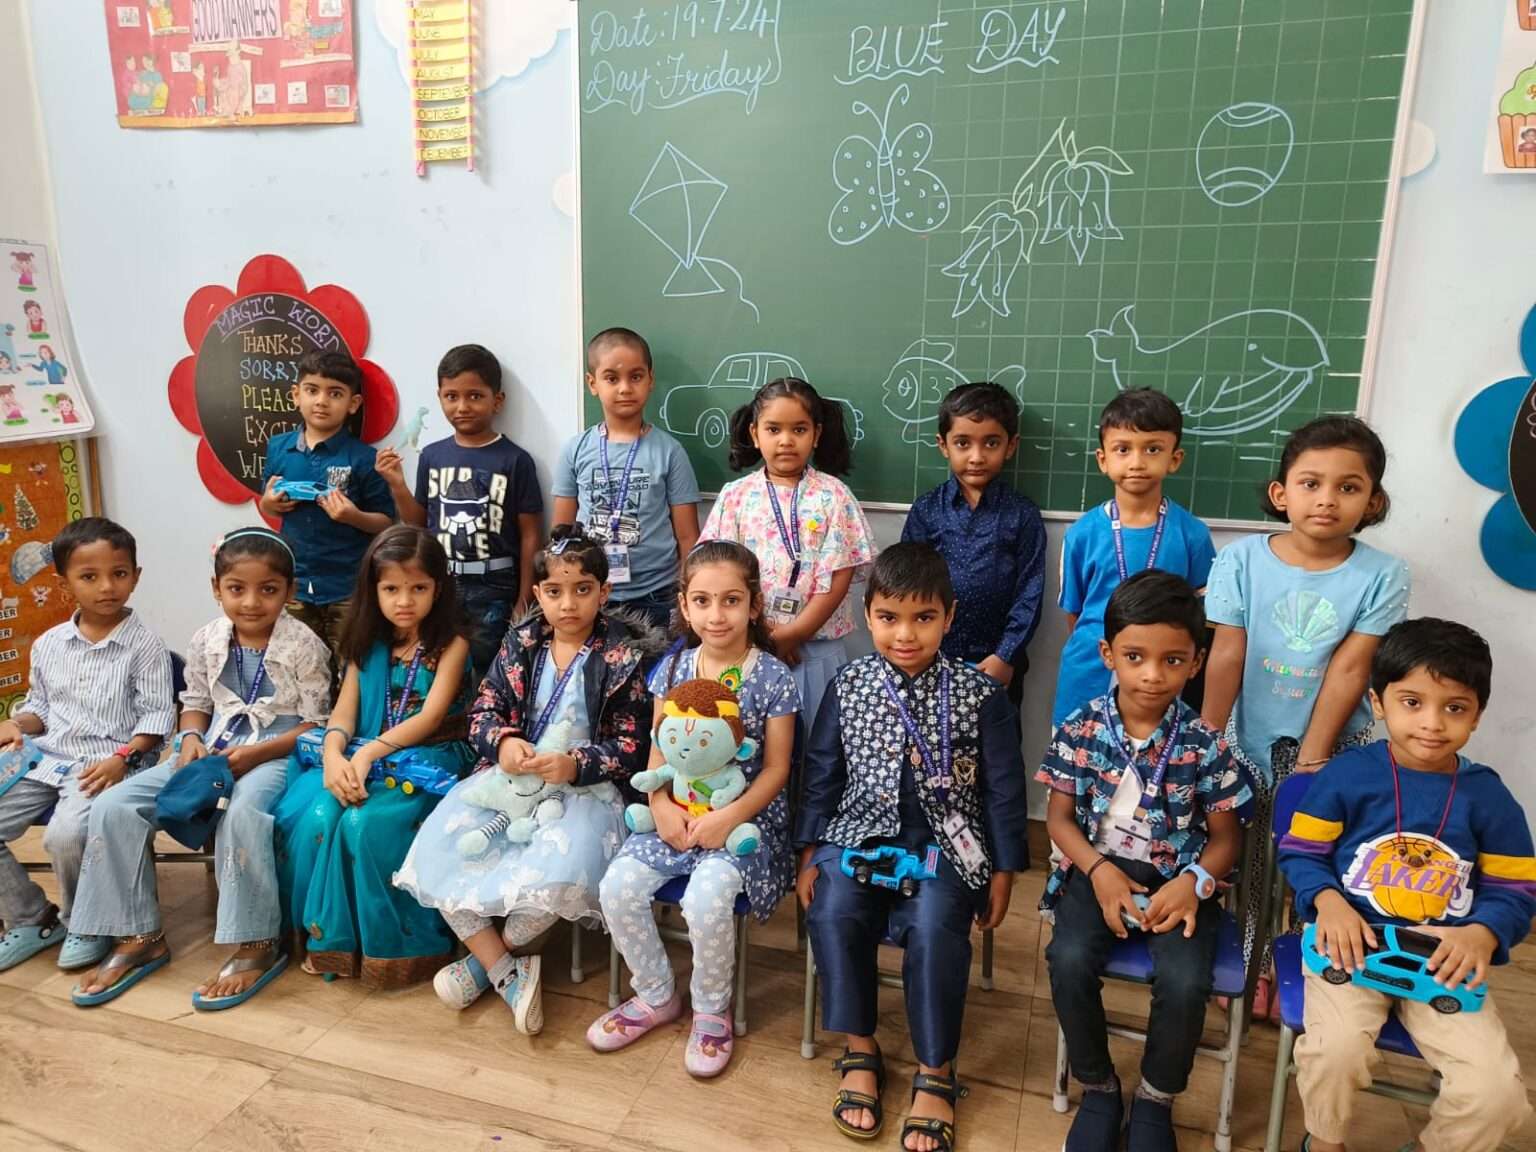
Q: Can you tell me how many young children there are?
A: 15